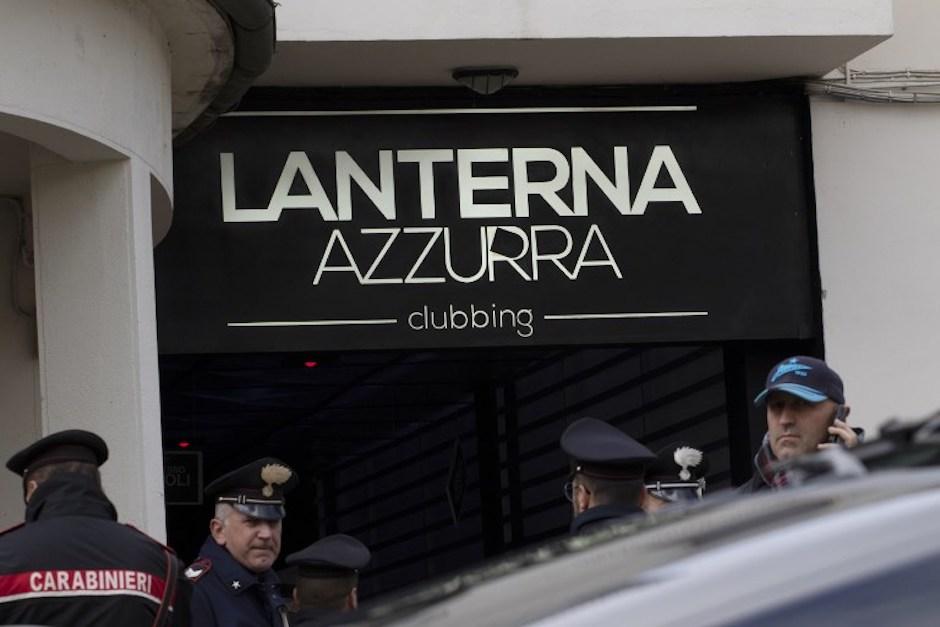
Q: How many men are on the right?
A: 3